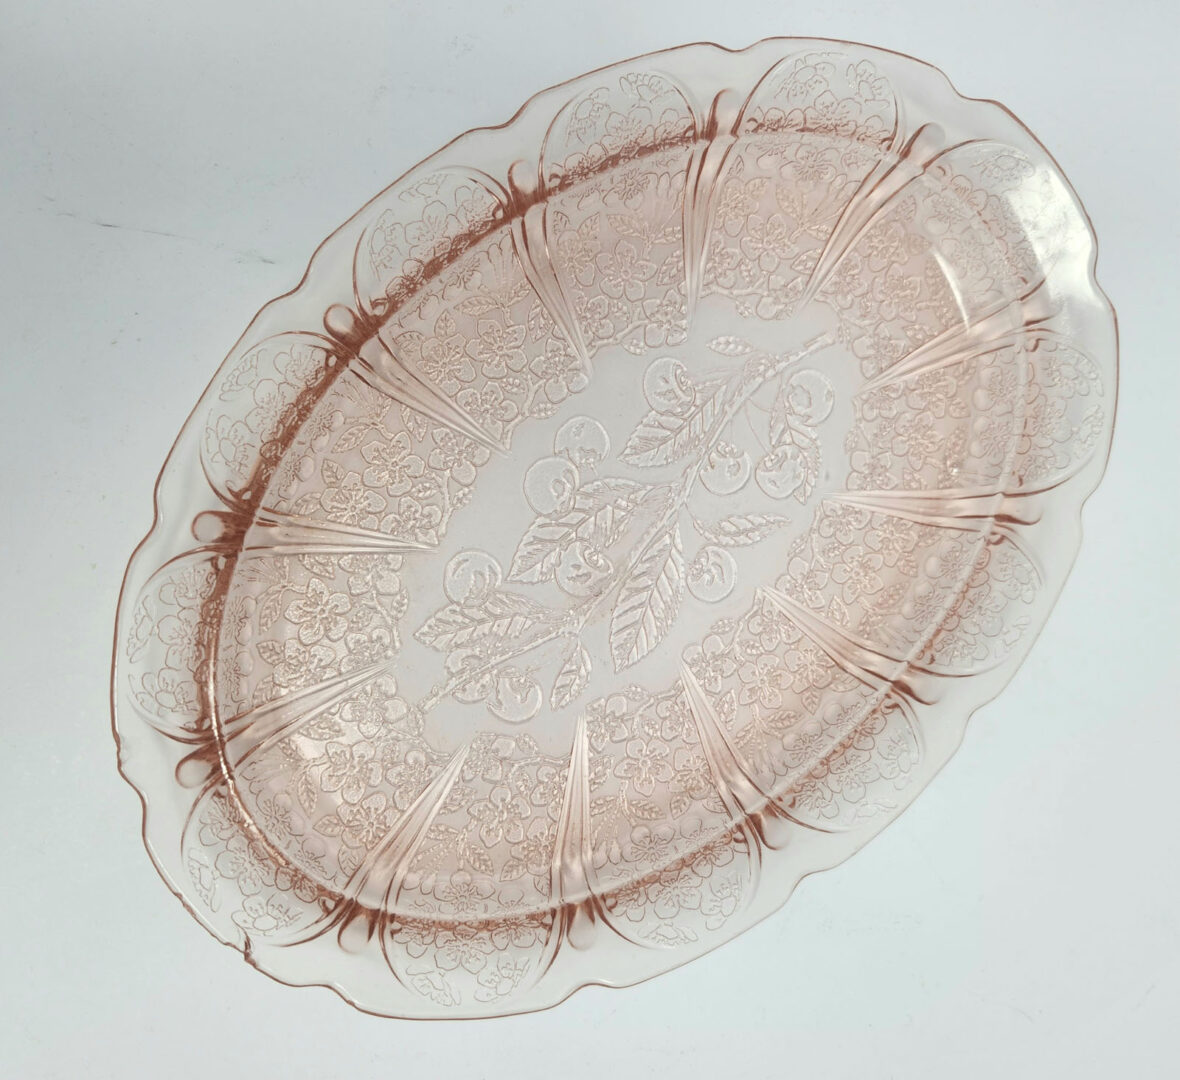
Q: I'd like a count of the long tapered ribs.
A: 12